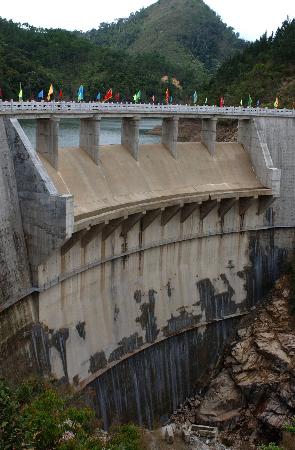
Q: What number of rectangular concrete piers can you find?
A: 5